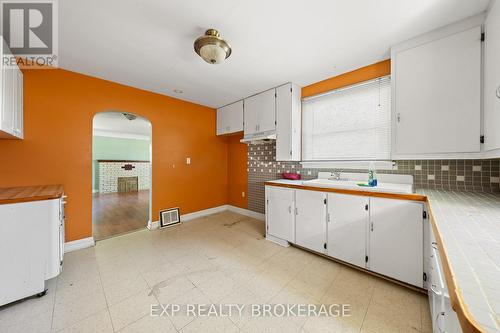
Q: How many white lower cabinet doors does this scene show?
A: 4